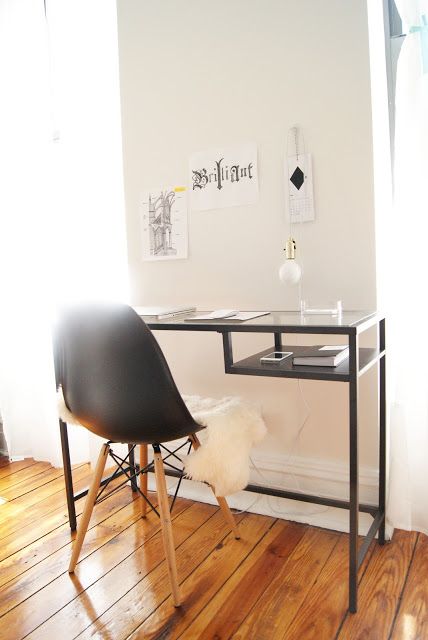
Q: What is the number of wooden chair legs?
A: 4